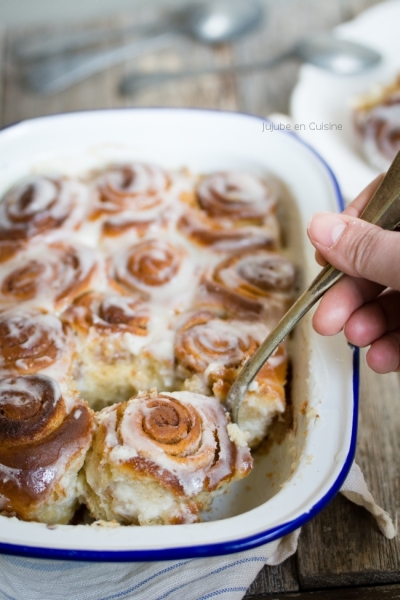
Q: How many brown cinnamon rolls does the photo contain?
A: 12